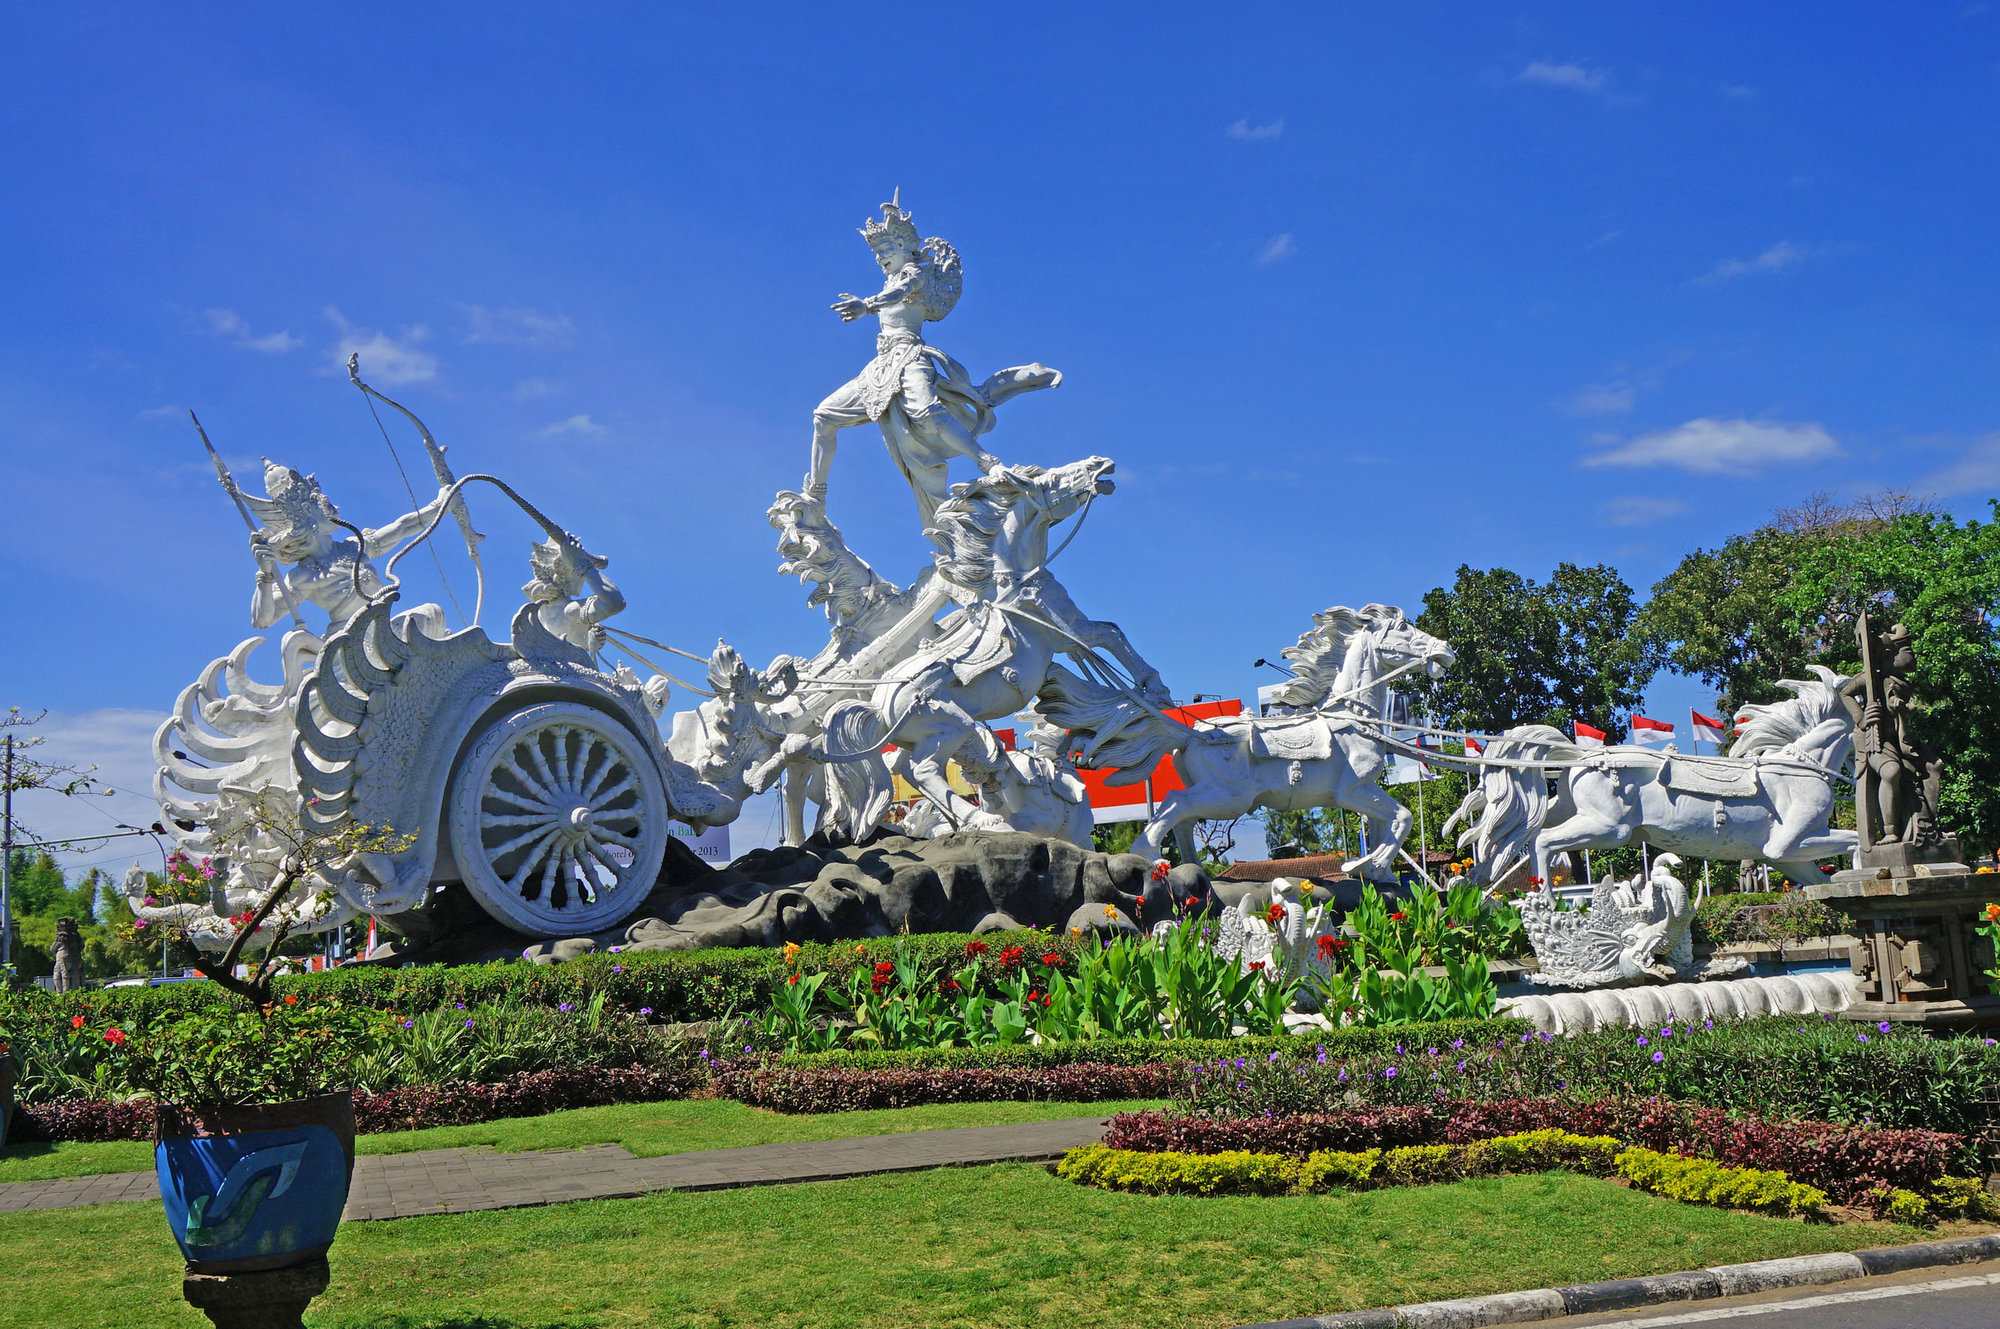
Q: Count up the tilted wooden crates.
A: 0